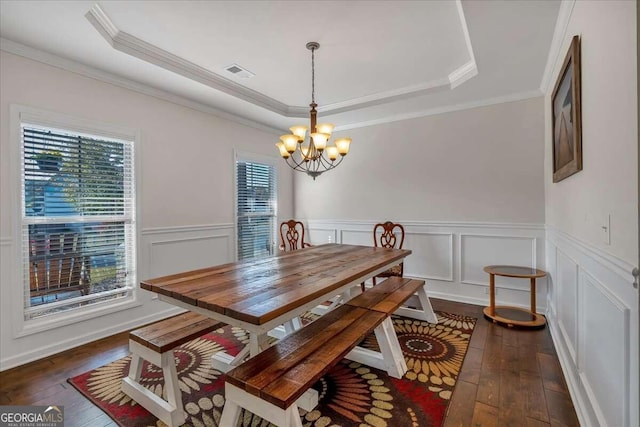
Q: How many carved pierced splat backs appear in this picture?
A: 2